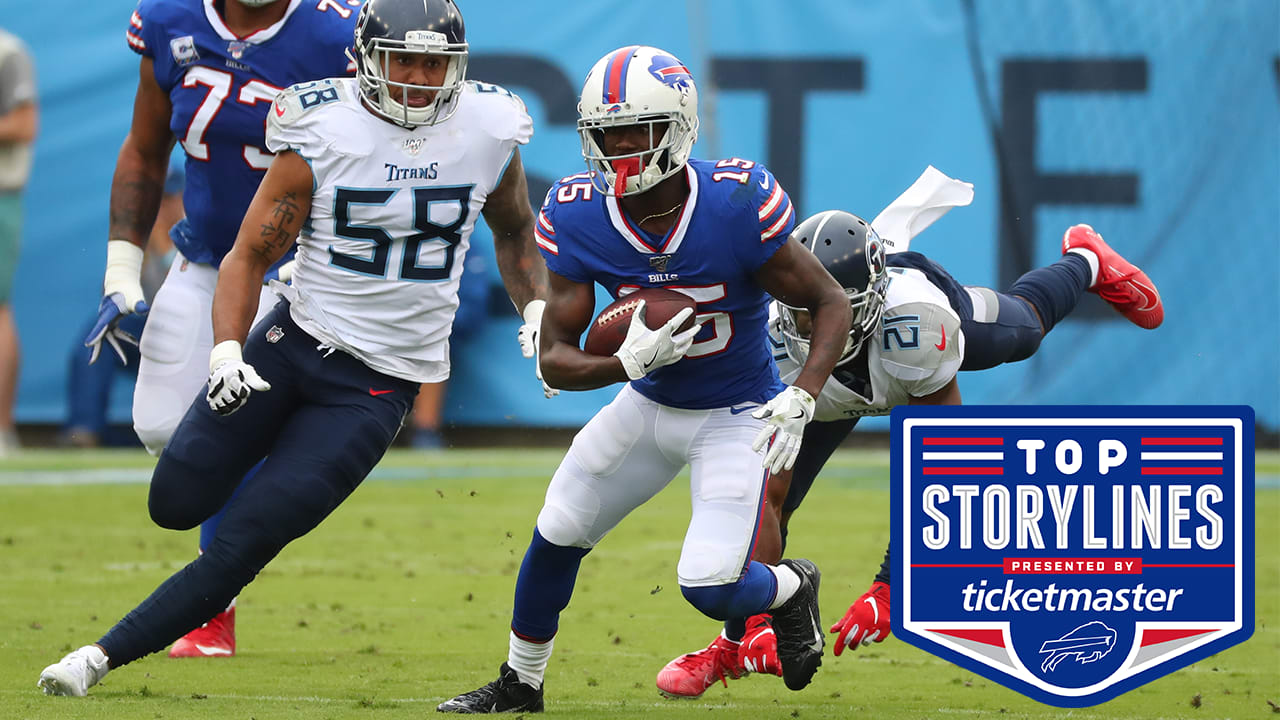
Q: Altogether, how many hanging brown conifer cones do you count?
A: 0